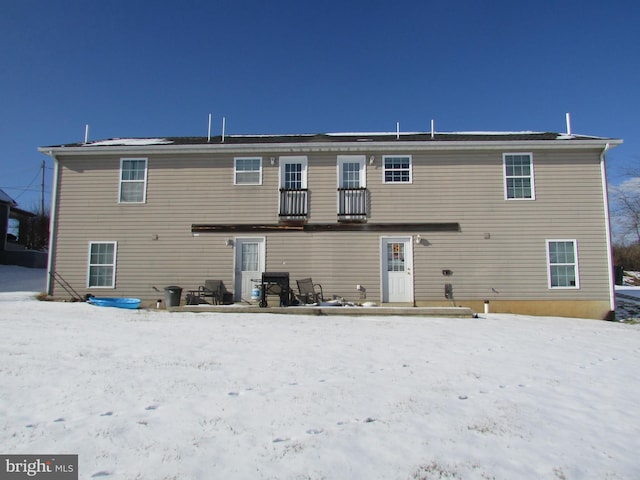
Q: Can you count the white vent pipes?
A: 6